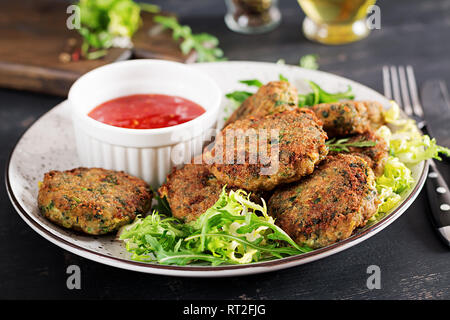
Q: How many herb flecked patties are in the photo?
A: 7